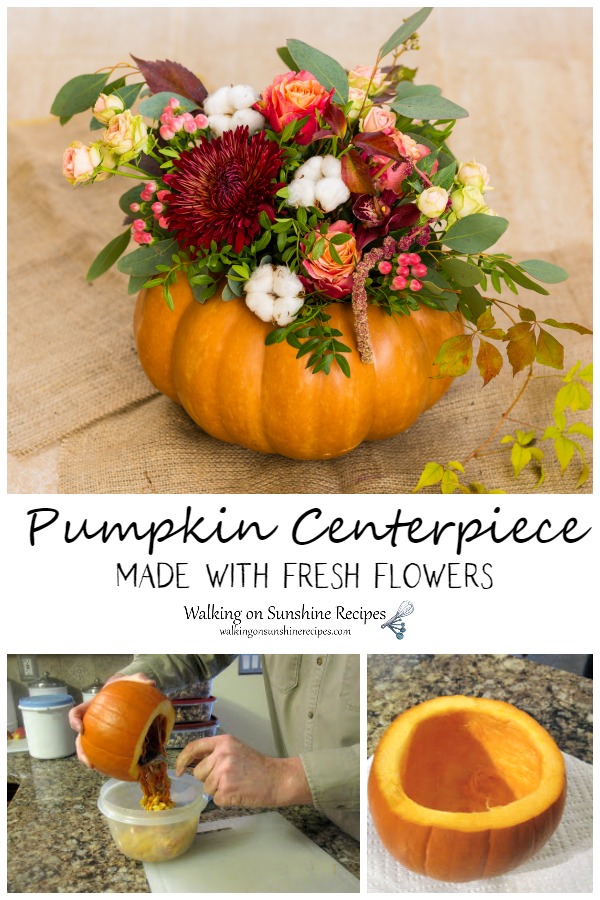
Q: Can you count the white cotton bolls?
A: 3